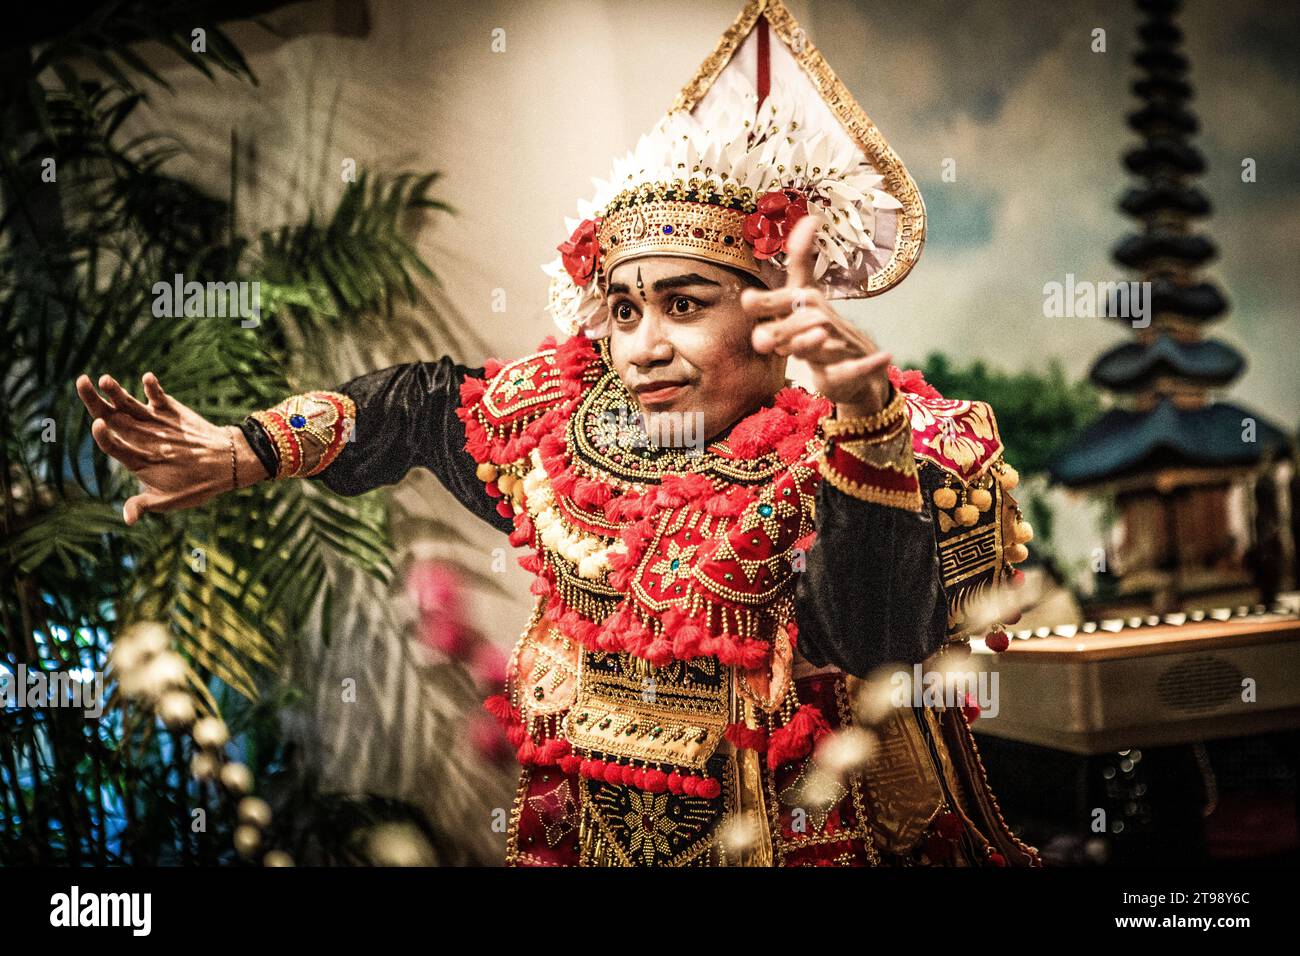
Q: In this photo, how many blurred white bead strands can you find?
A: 2